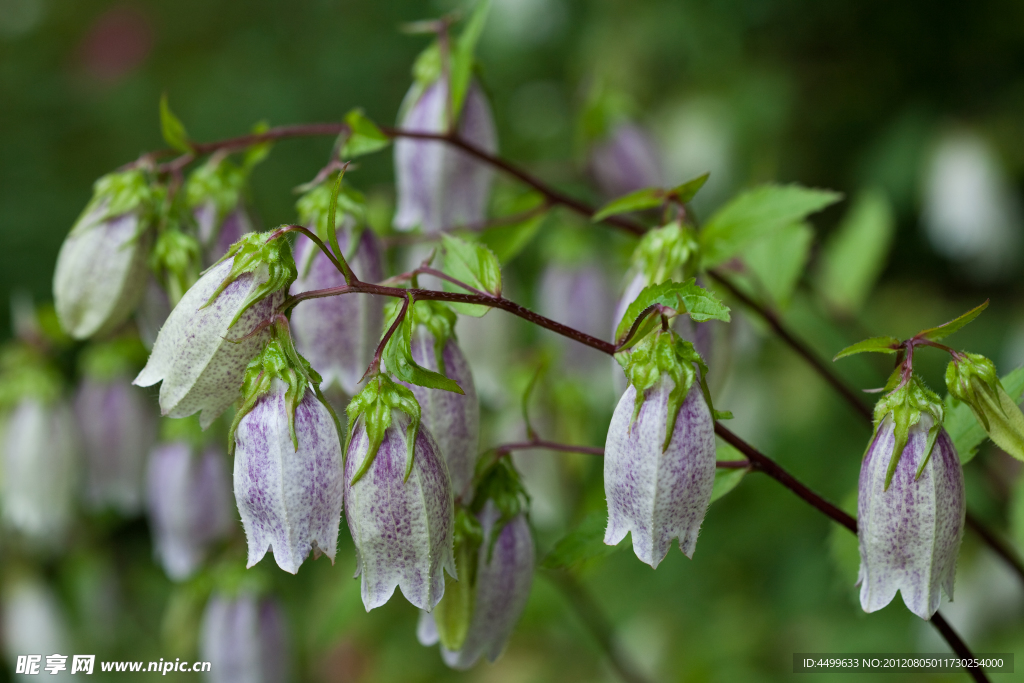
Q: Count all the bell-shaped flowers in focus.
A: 5